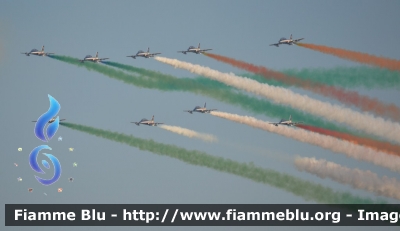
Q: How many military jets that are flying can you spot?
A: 9